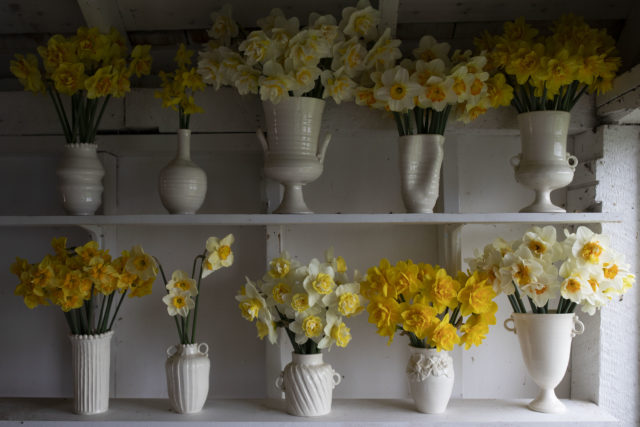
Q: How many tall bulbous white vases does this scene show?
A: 1